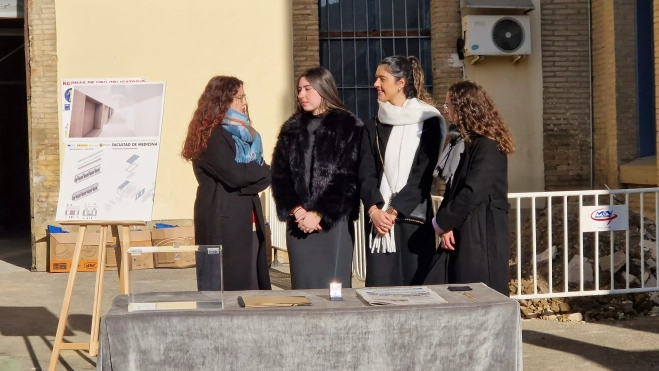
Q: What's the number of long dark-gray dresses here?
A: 1